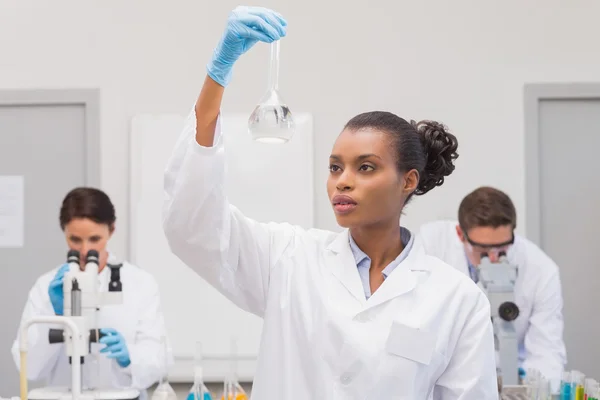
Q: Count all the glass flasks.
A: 4